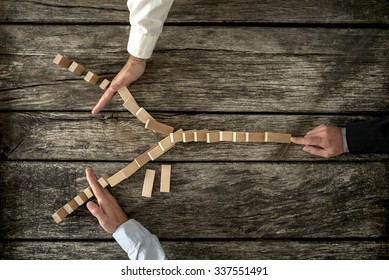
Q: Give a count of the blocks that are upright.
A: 9